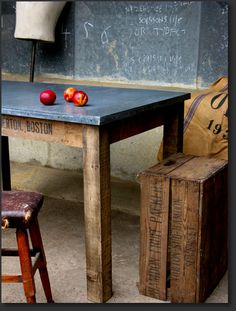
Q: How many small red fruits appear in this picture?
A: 3